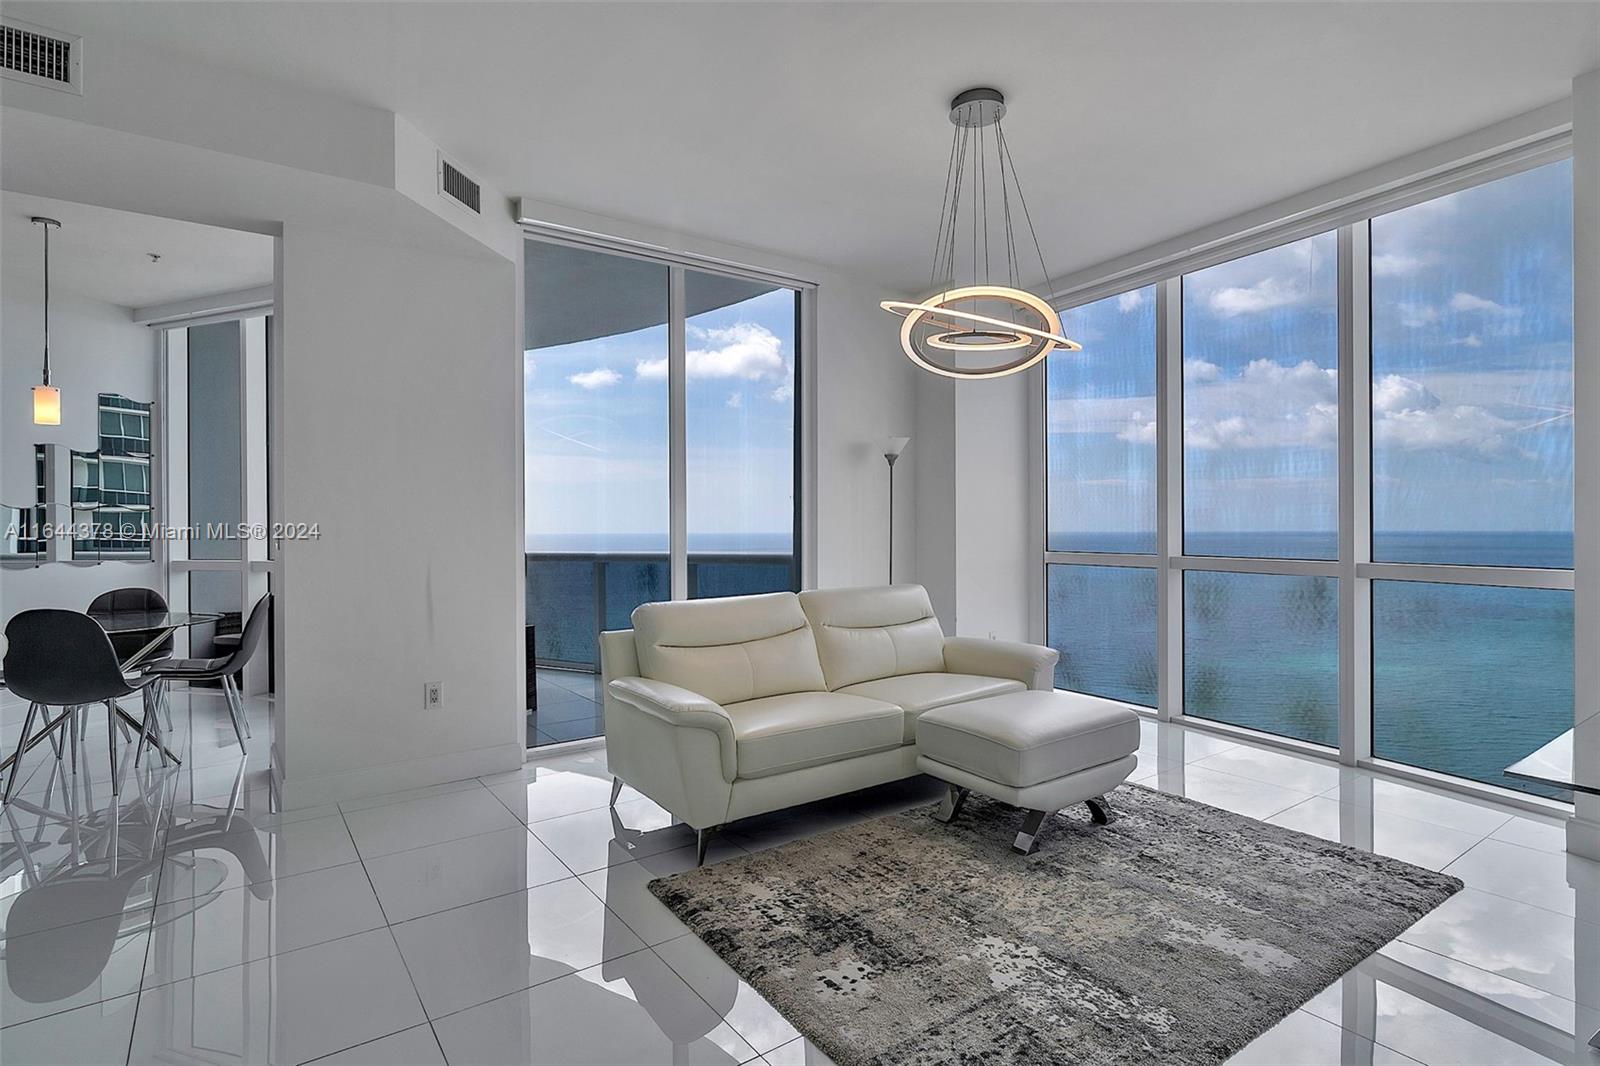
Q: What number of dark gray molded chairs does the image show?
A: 3